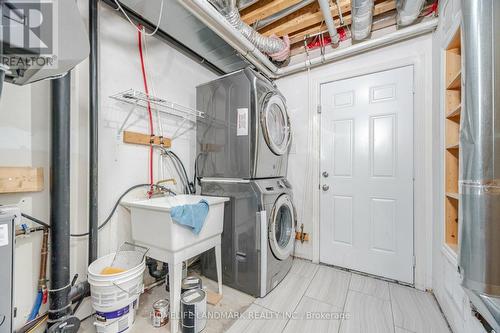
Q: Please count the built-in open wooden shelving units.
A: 1